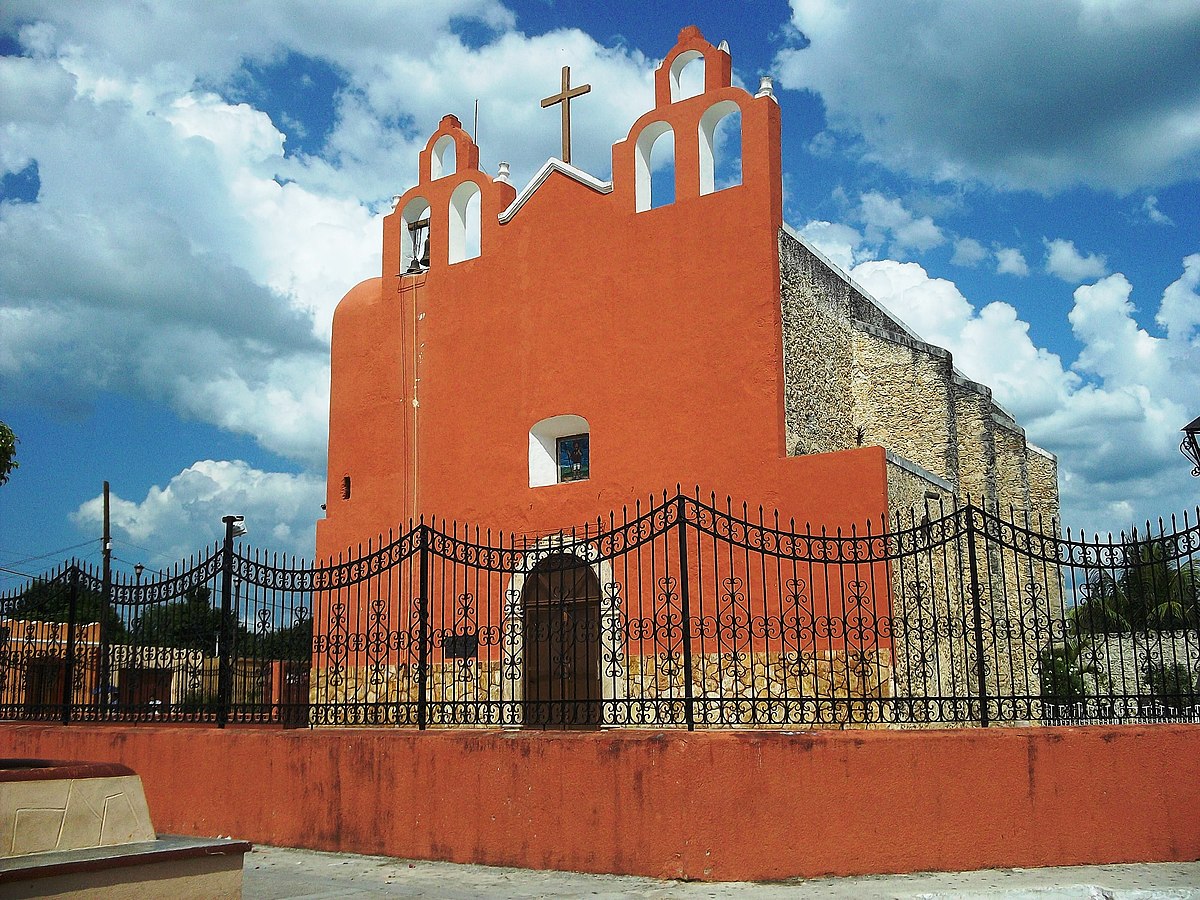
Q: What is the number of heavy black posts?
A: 5